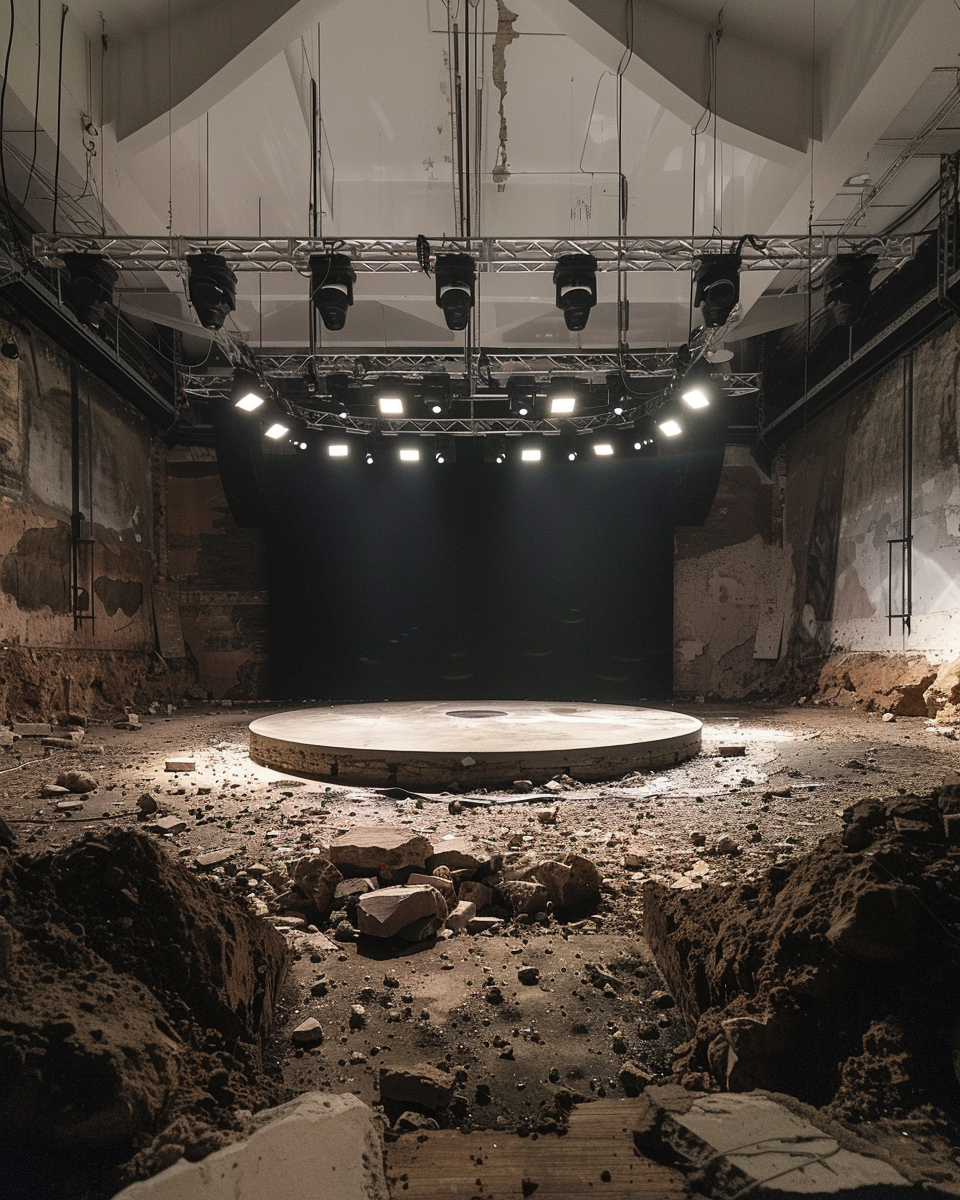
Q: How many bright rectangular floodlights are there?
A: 10